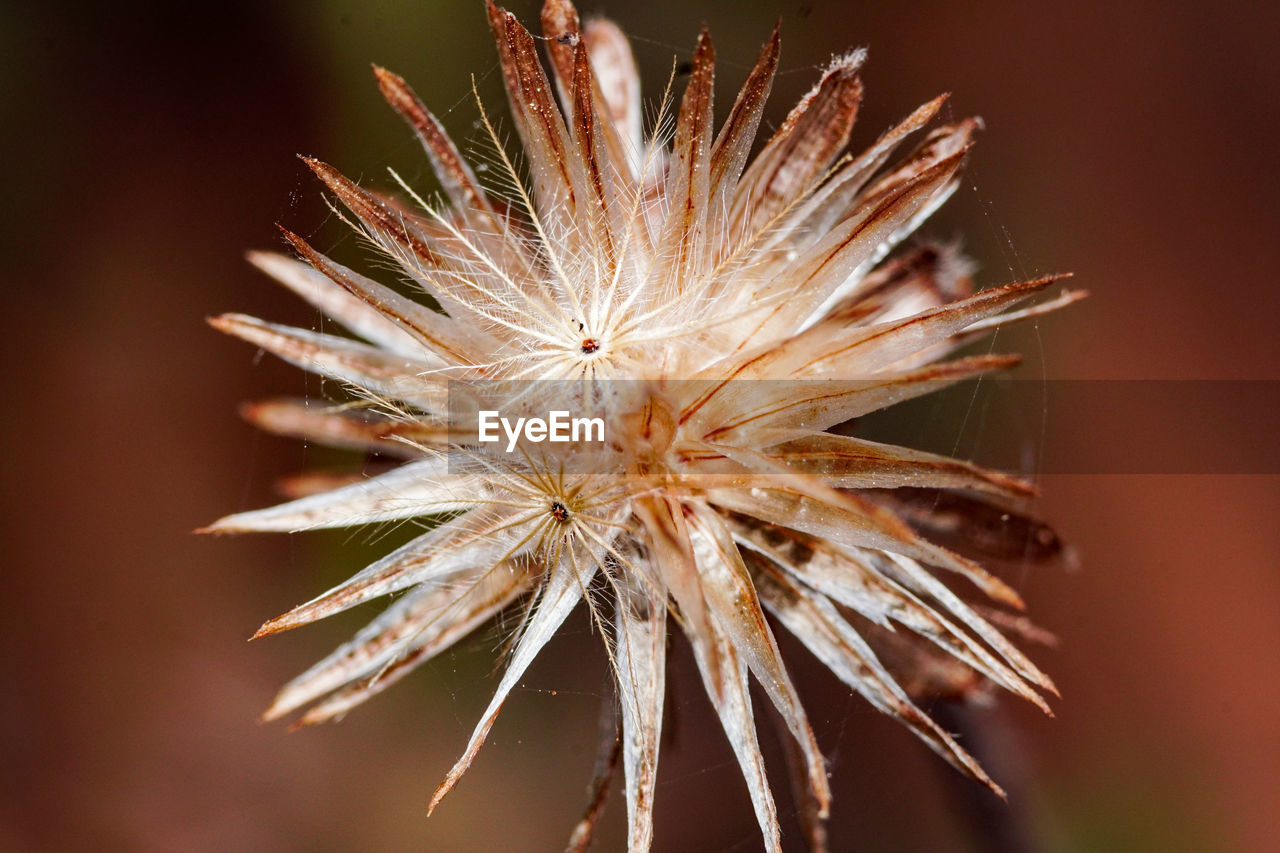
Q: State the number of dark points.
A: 2